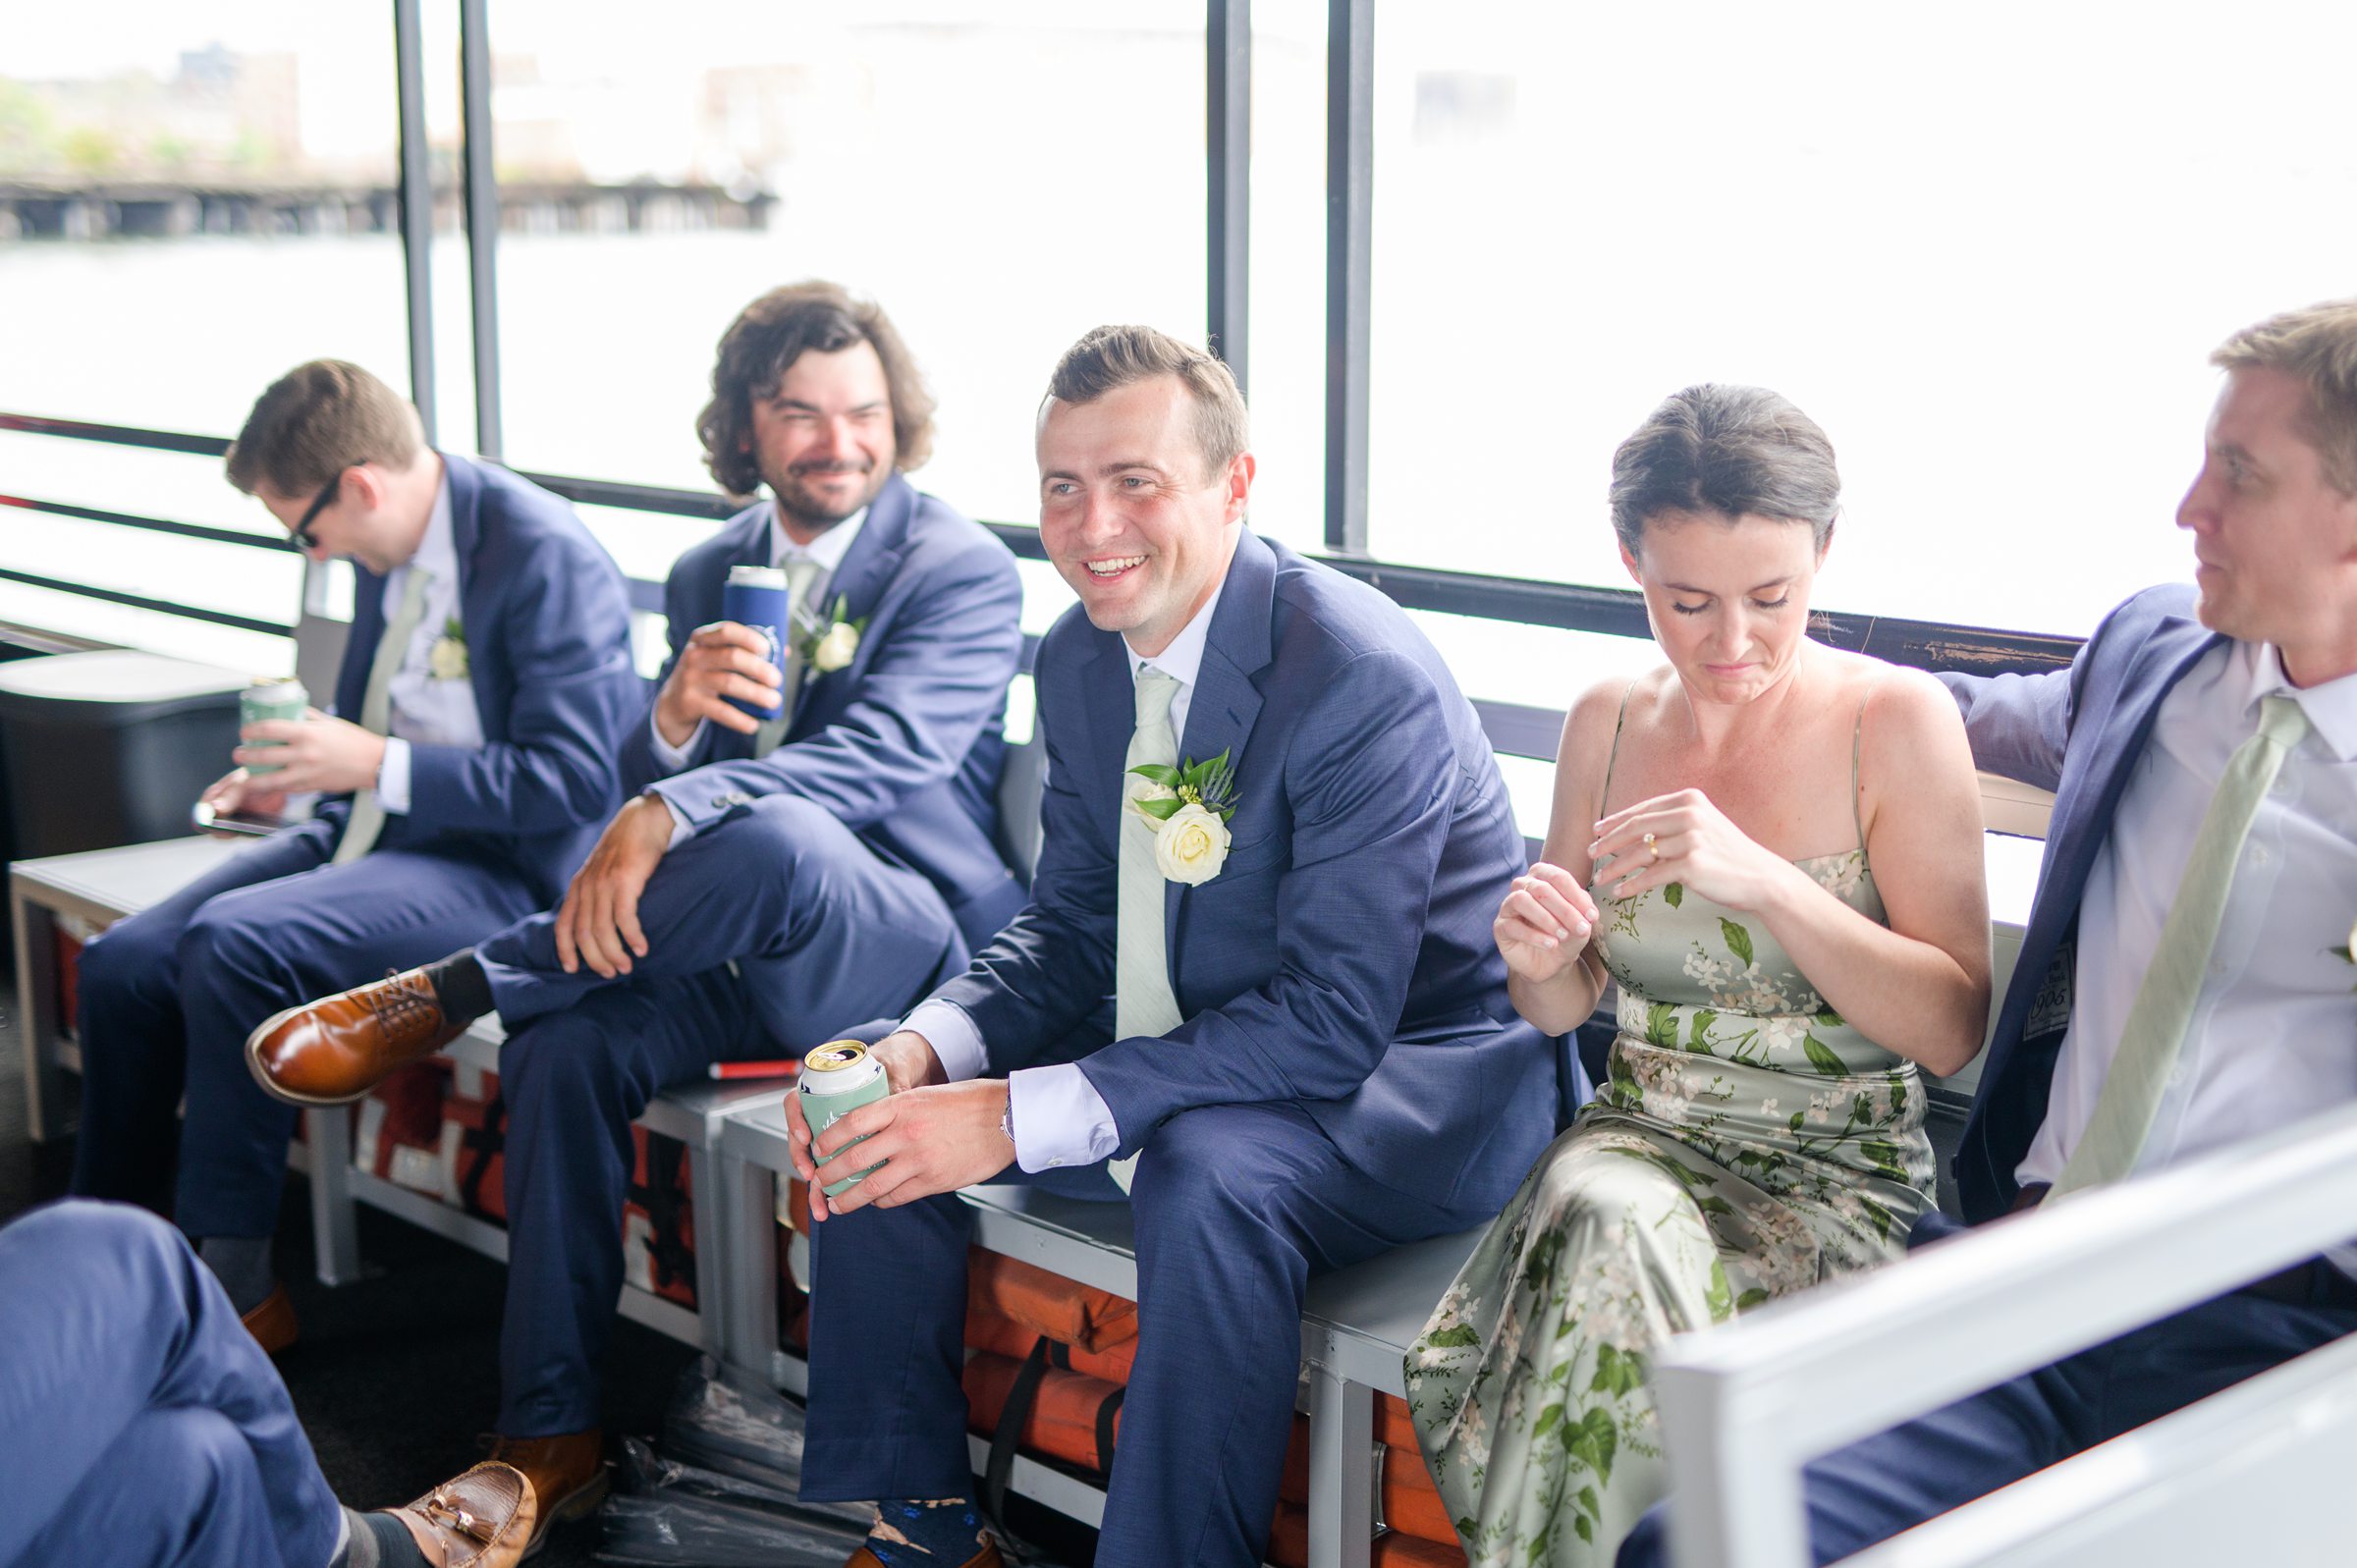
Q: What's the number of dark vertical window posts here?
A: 4